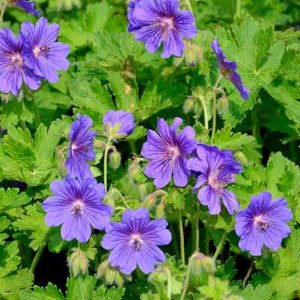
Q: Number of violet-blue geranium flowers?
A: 12